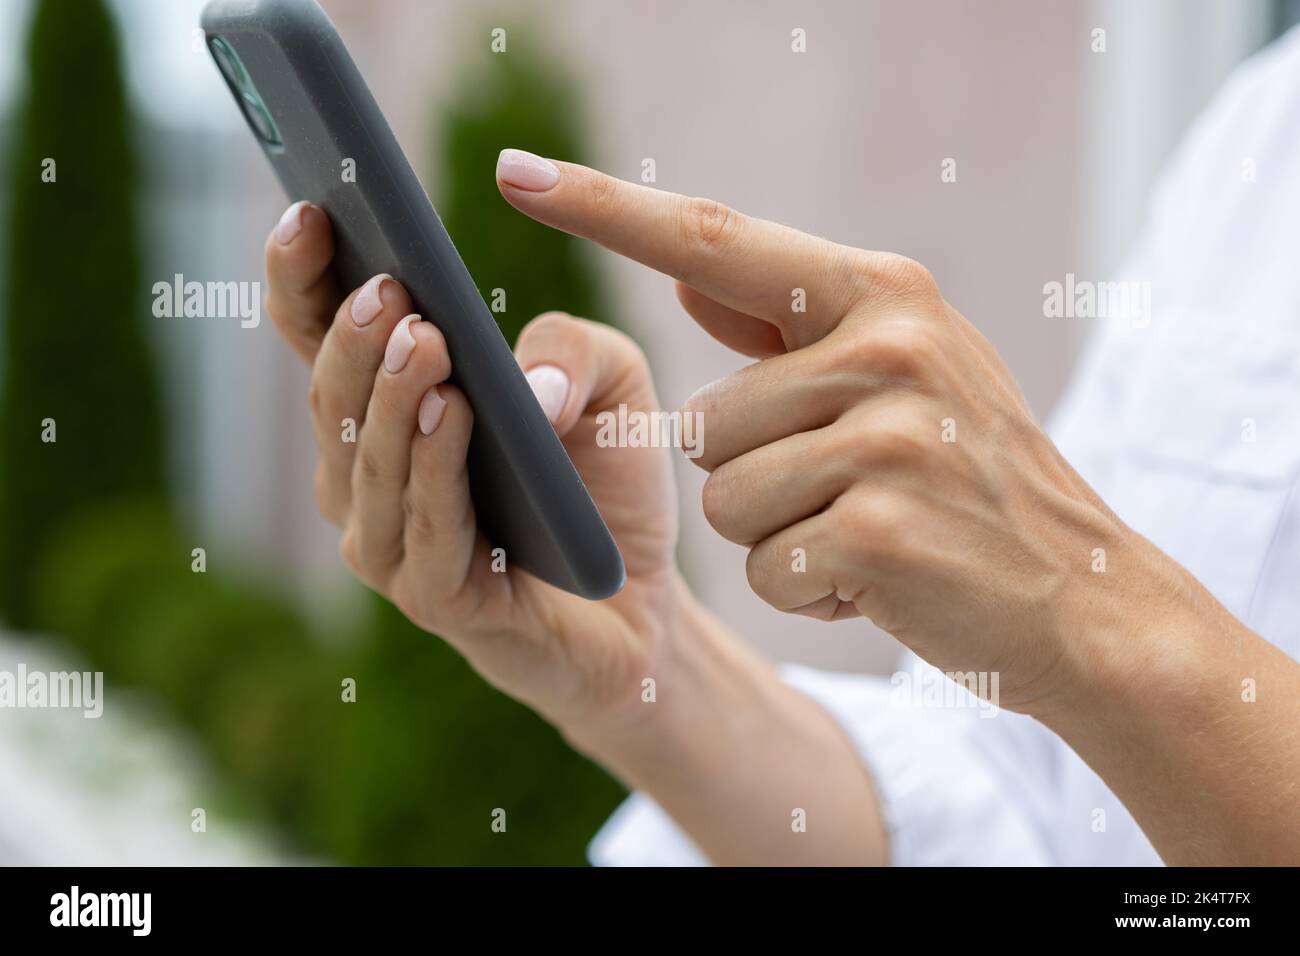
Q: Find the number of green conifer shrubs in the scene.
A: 2